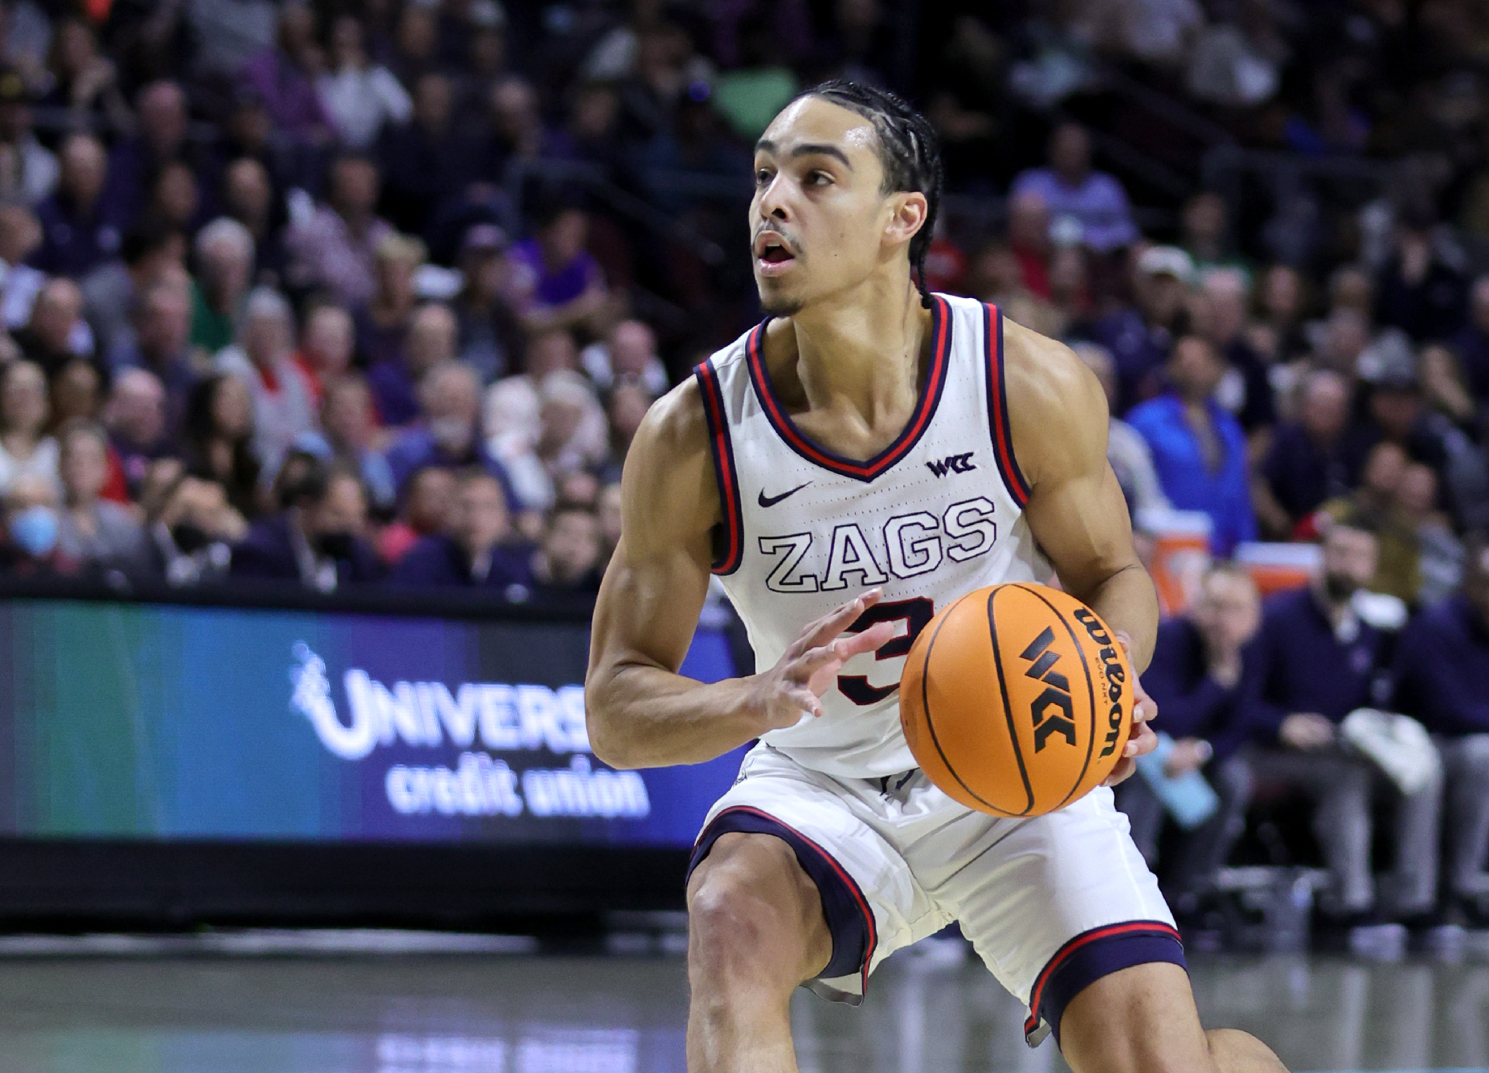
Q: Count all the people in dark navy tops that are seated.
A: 3